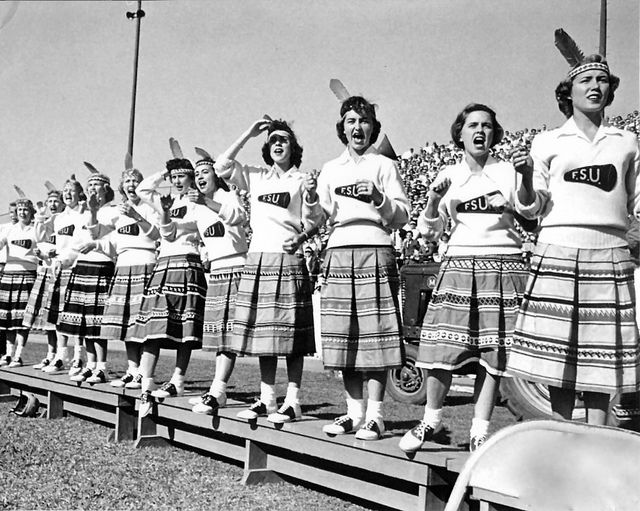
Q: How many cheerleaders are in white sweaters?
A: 12